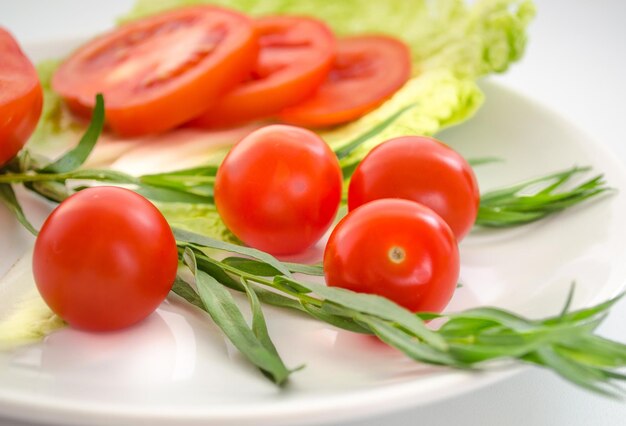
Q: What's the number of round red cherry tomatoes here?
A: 4